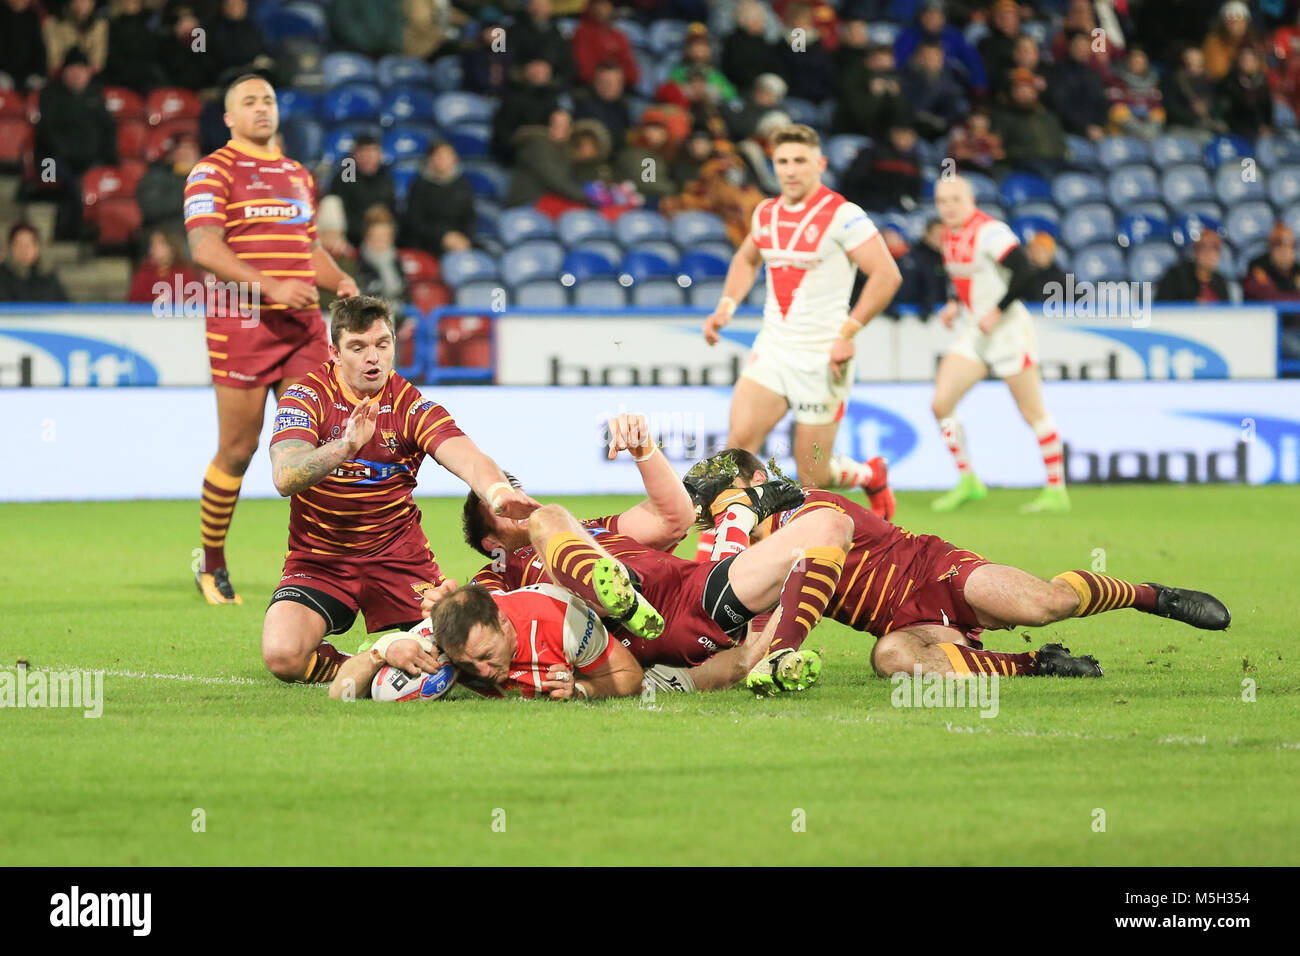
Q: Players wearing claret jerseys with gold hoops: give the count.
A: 4